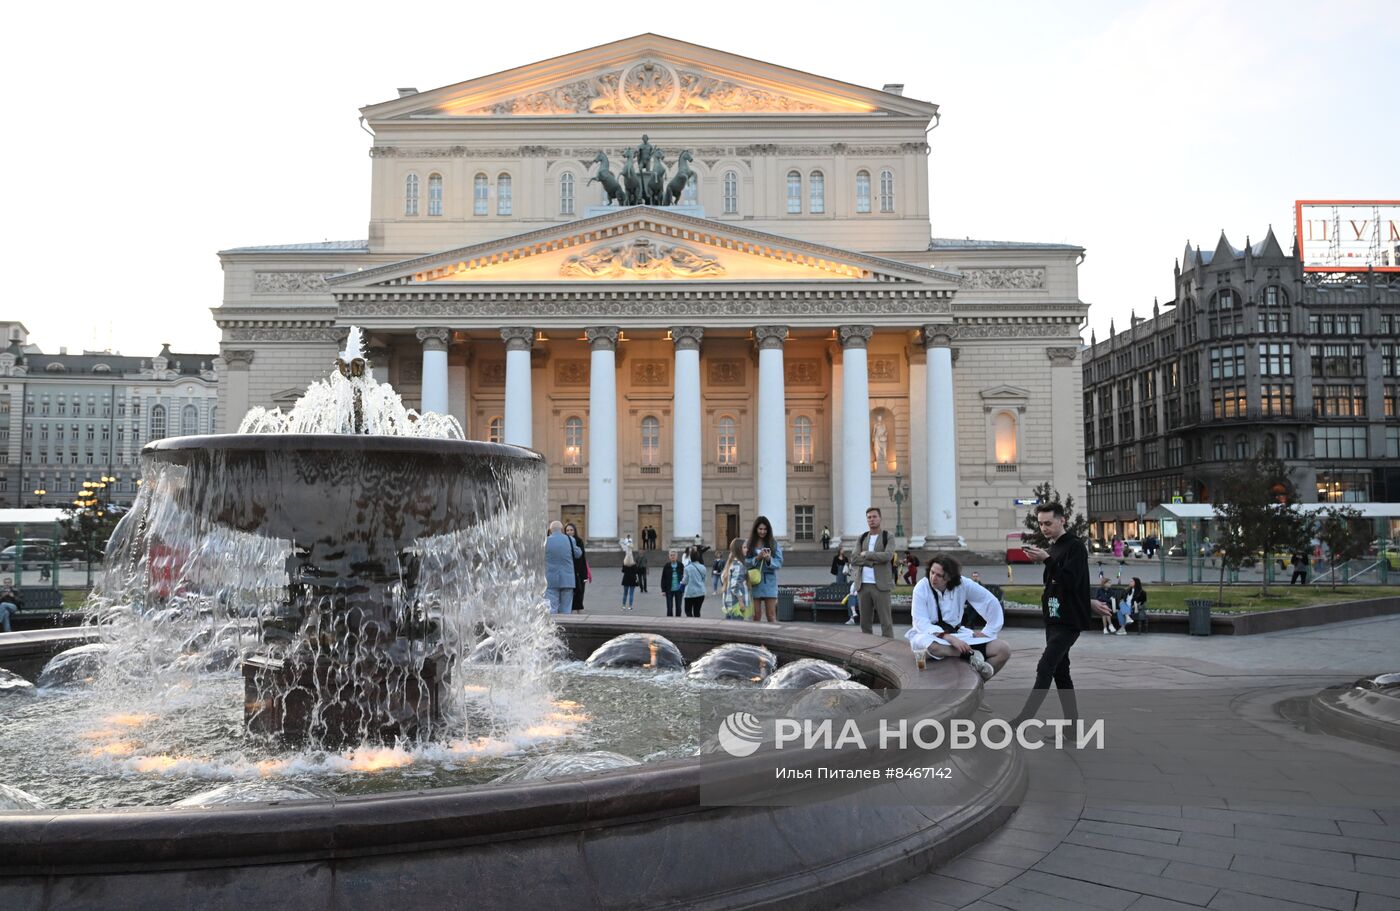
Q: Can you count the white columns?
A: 7